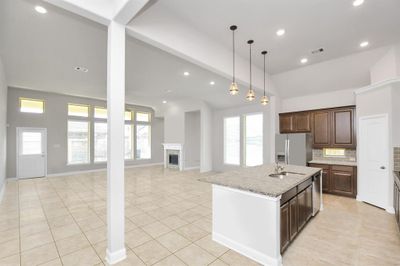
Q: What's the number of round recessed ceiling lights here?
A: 8